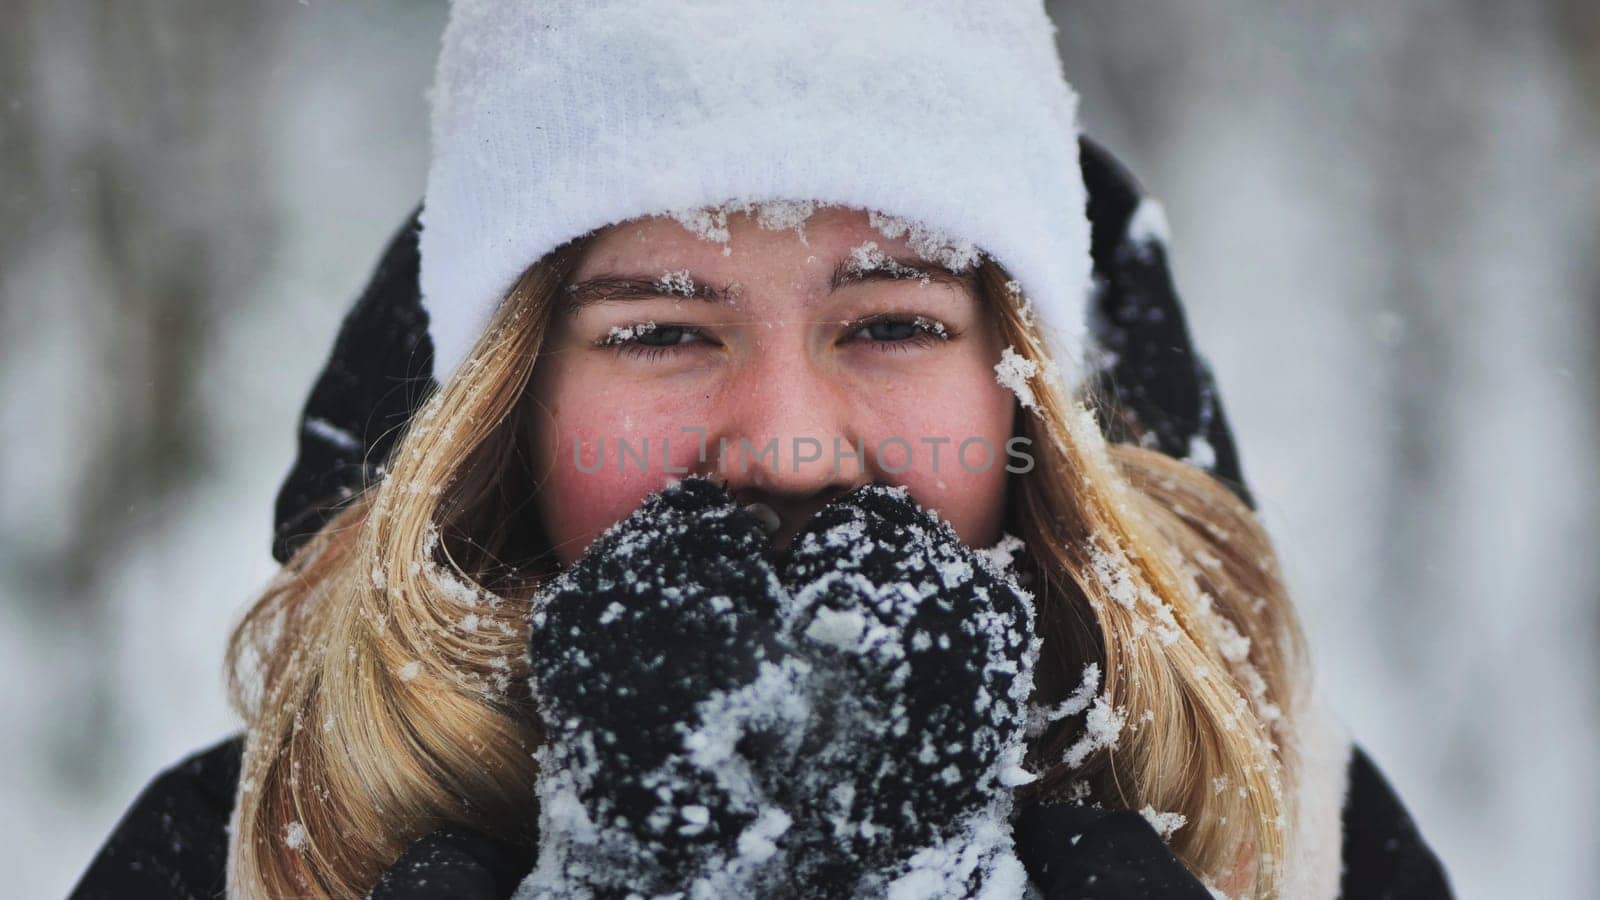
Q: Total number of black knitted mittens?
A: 2